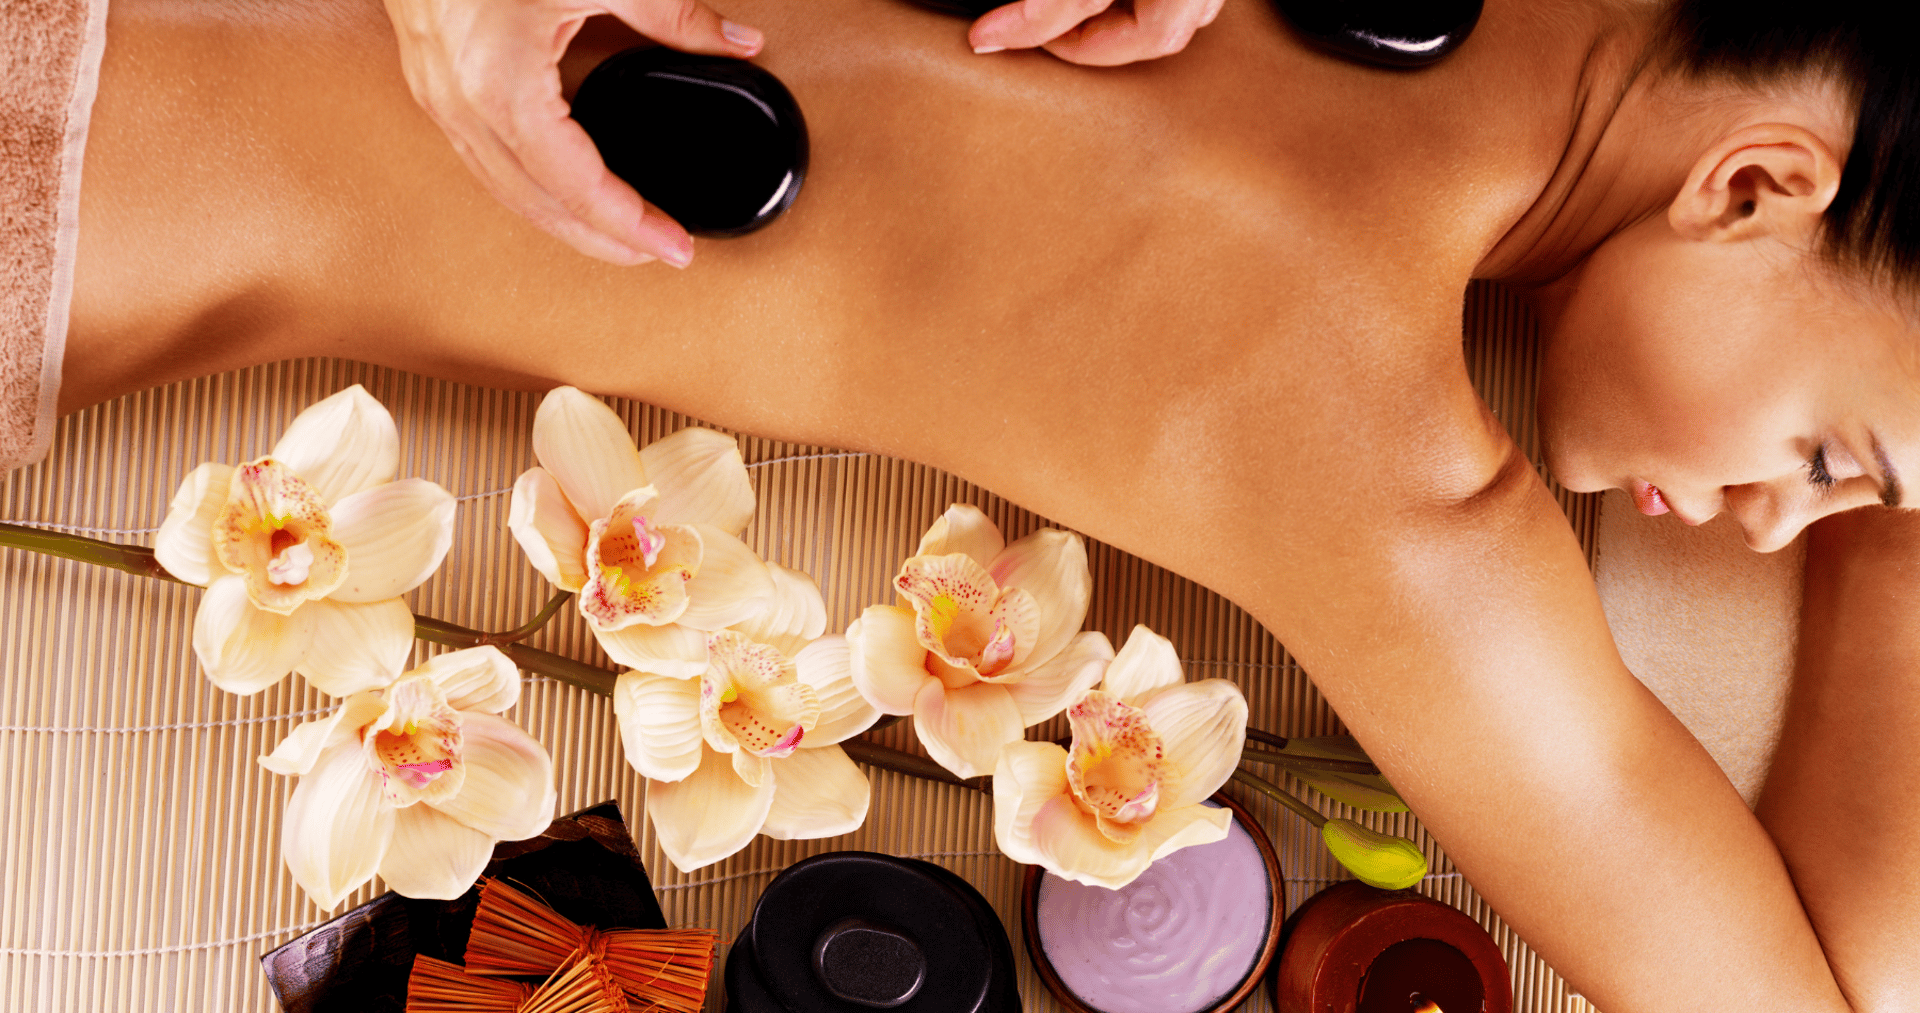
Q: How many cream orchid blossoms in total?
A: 6